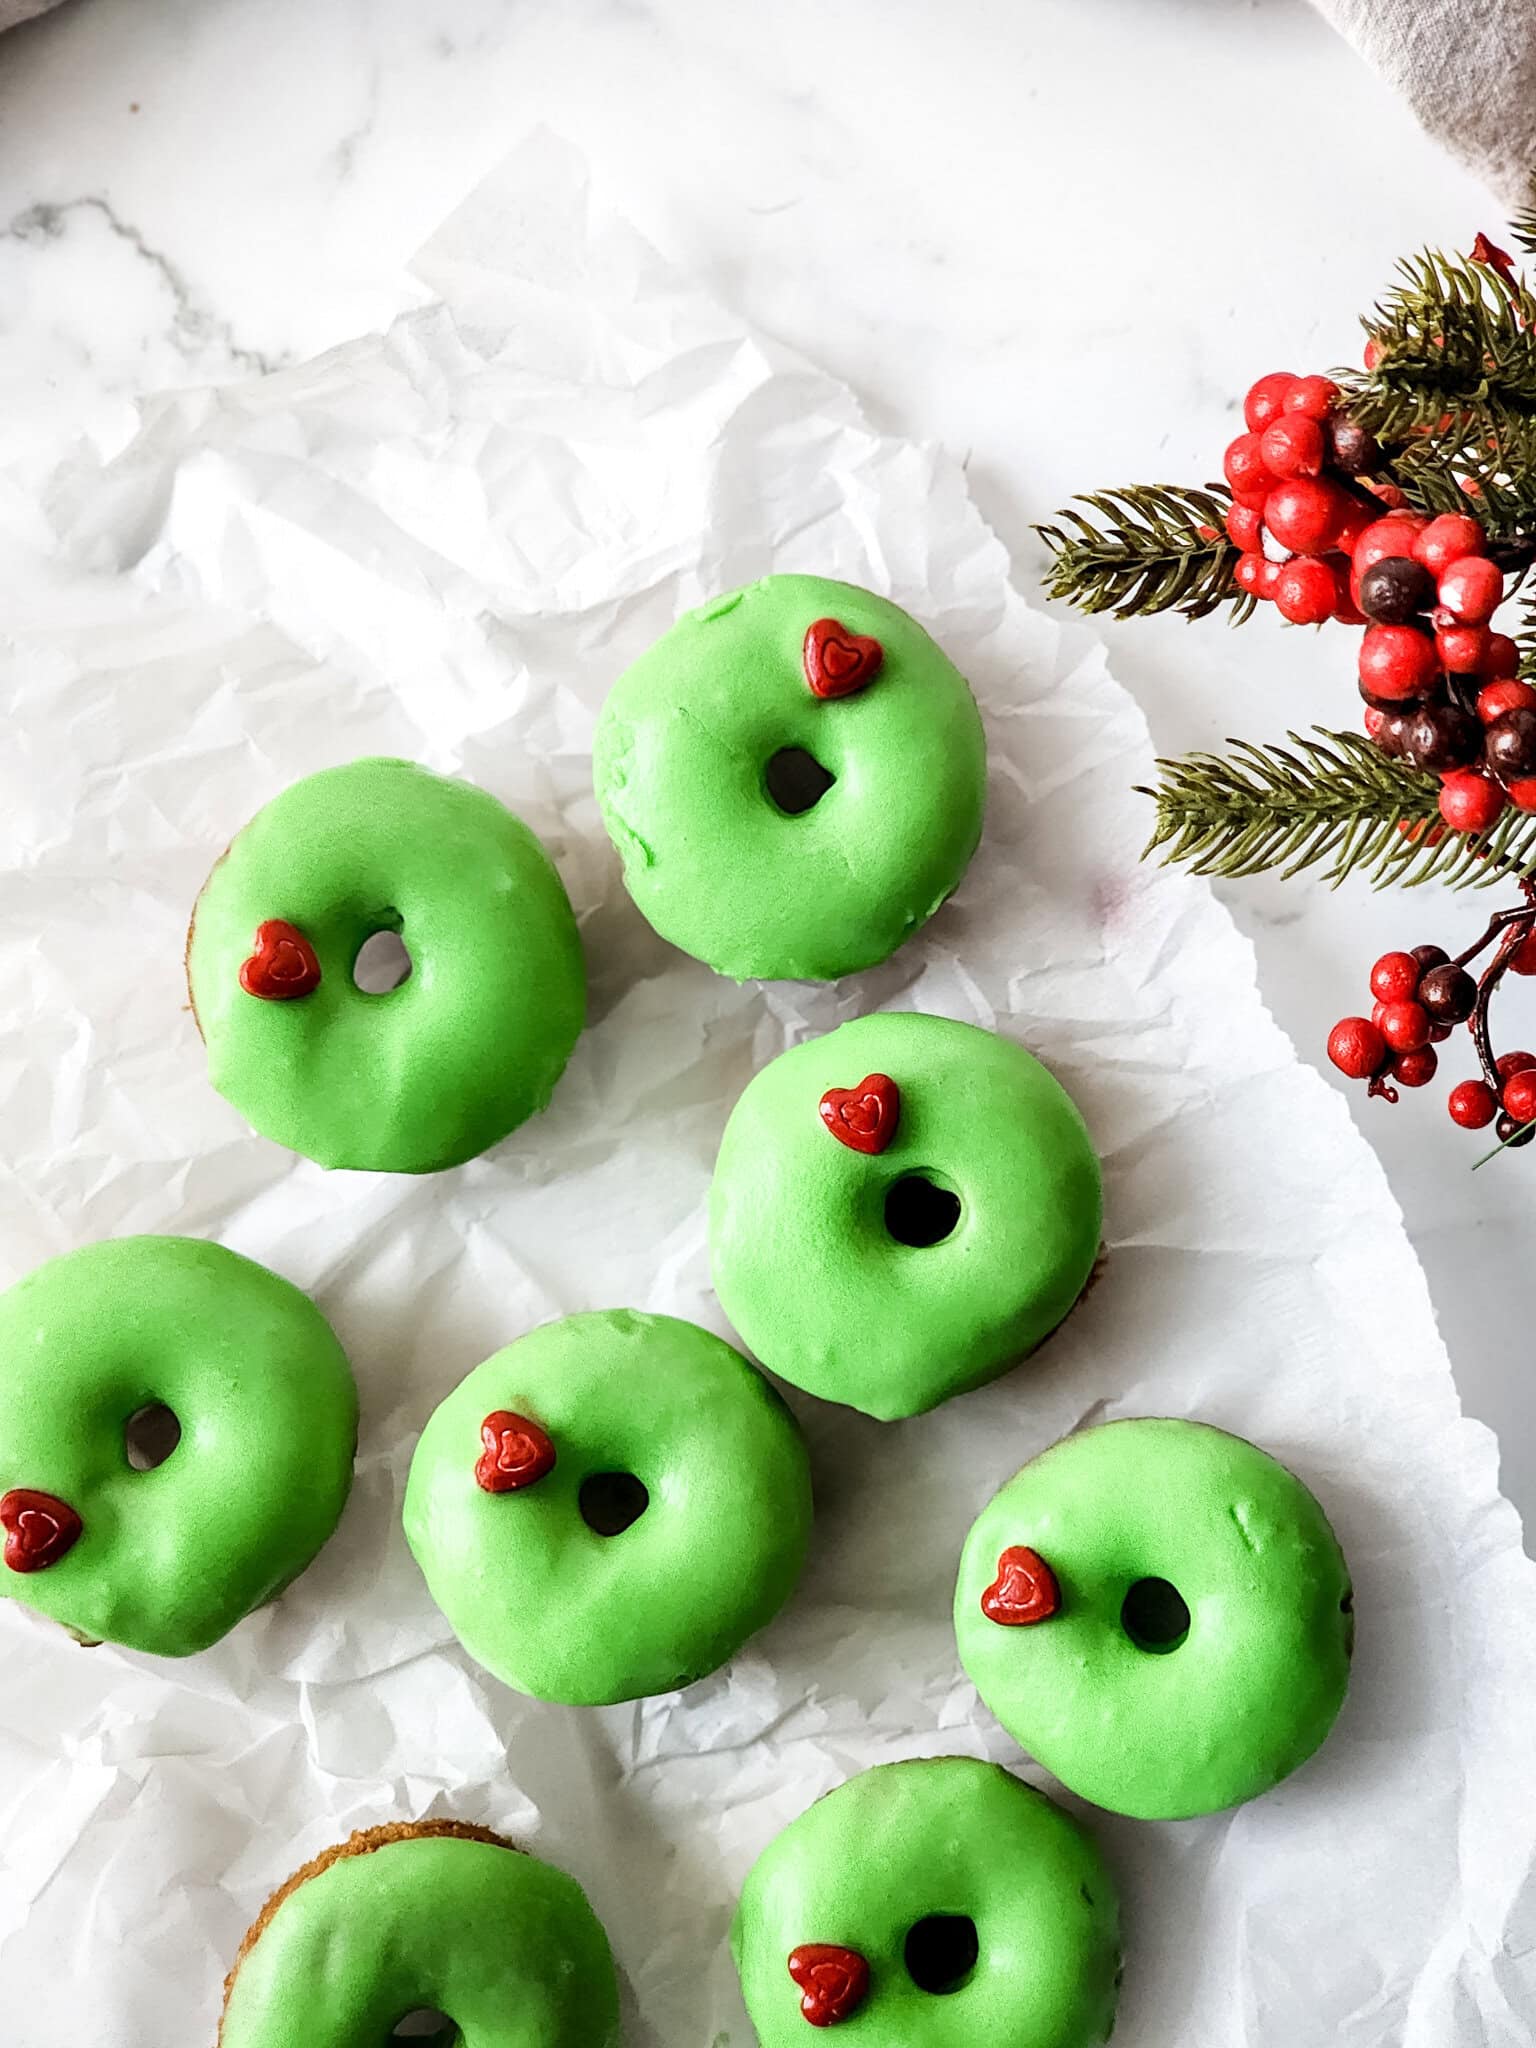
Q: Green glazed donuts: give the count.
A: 8